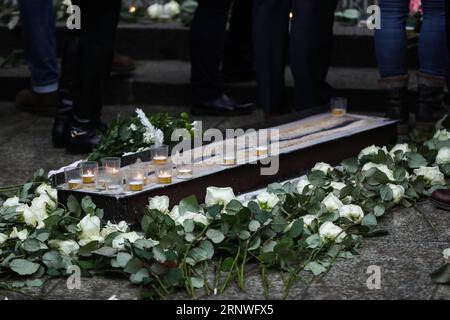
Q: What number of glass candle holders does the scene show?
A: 12